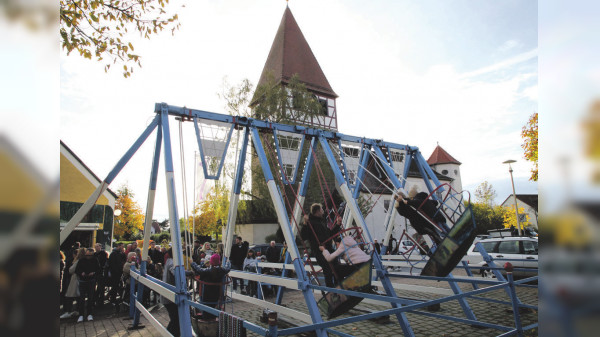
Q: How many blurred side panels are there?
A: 2